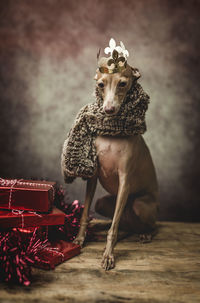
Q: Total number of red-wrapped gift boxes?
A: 3